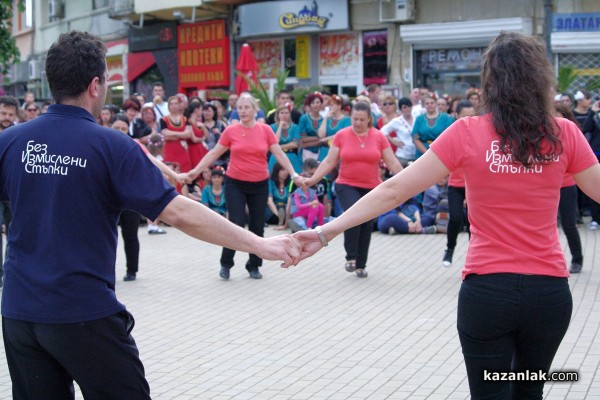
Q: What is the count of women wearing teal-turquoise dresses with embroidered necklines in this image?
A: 6